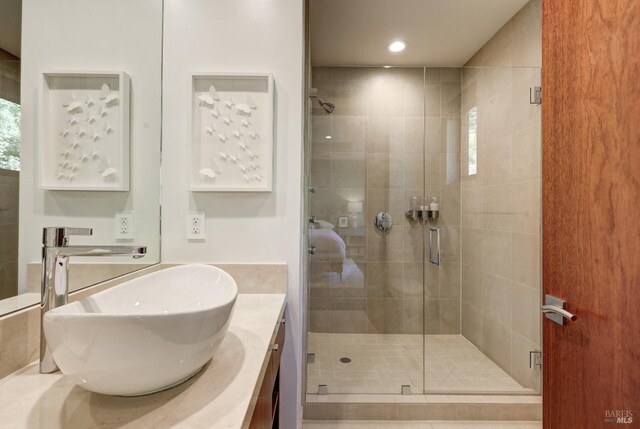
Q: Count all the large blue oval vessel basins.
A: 0